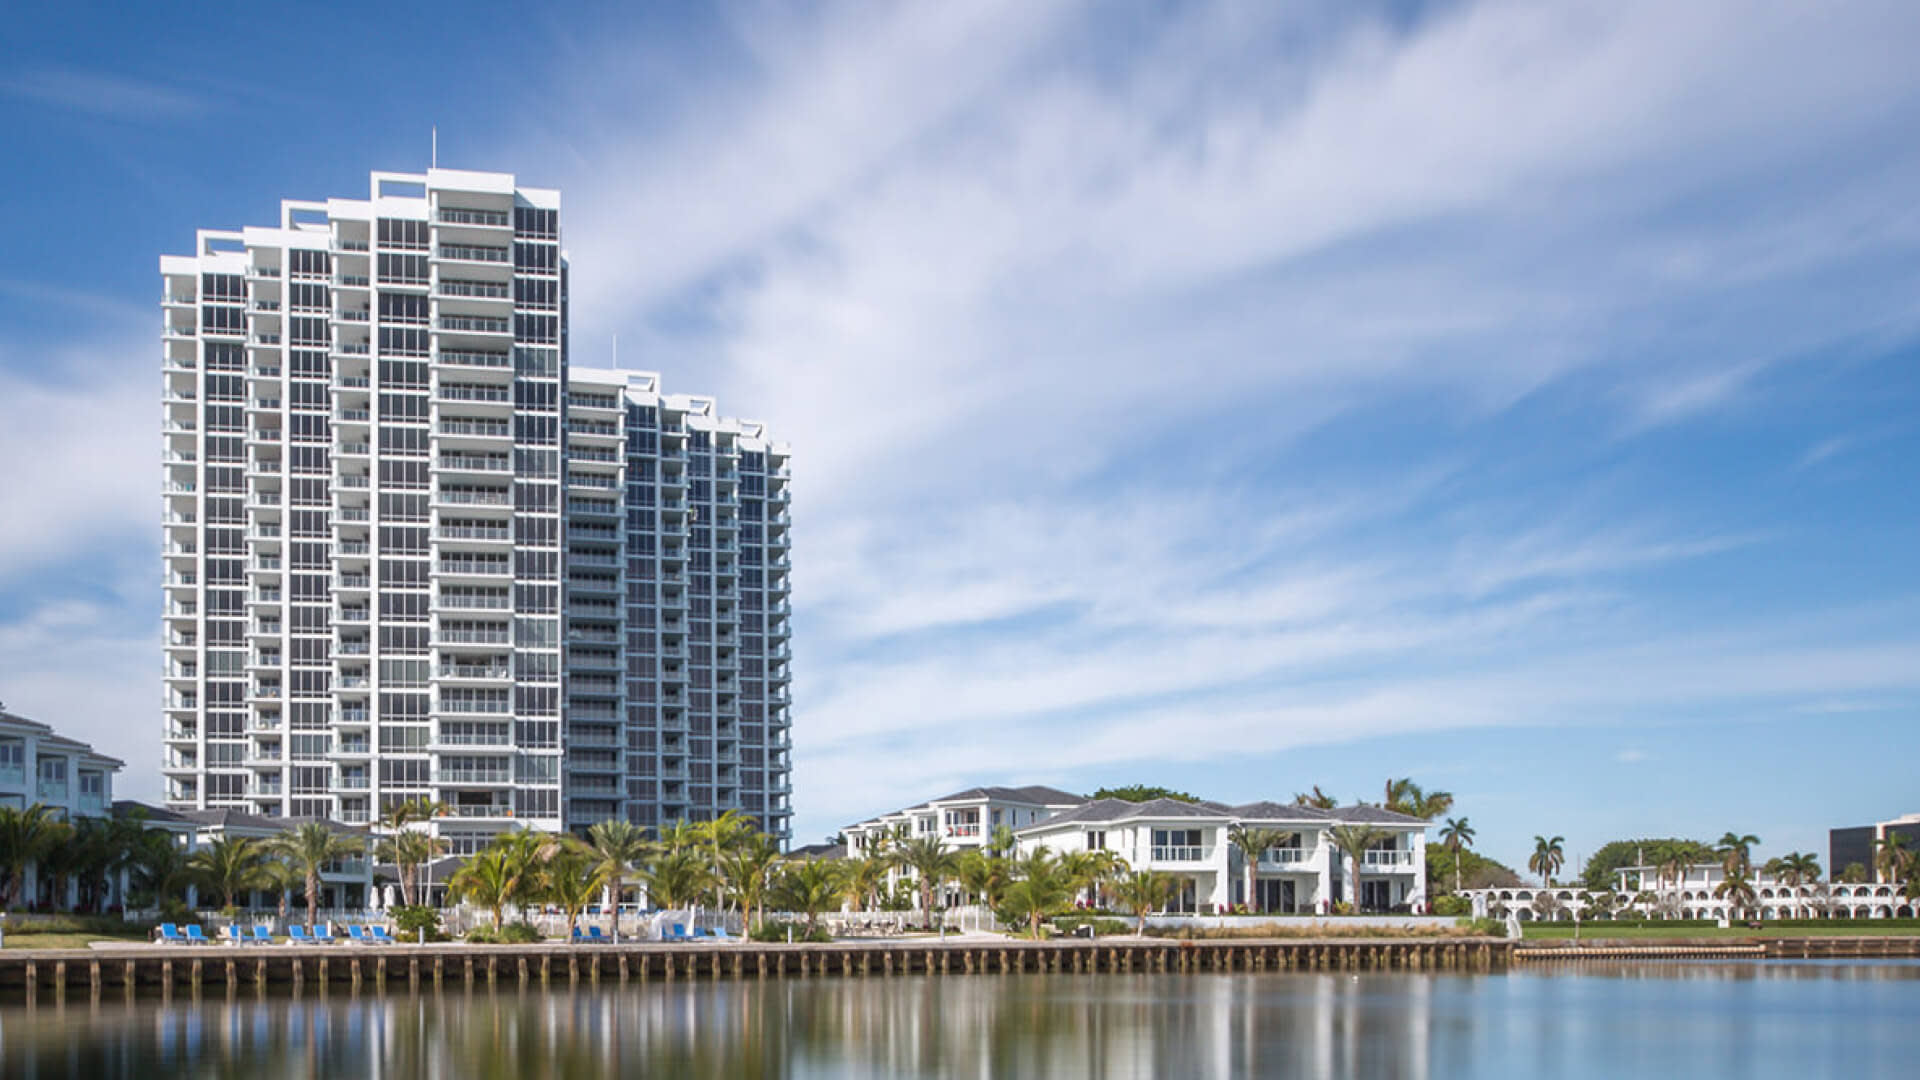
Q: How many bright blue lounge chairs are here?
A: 14